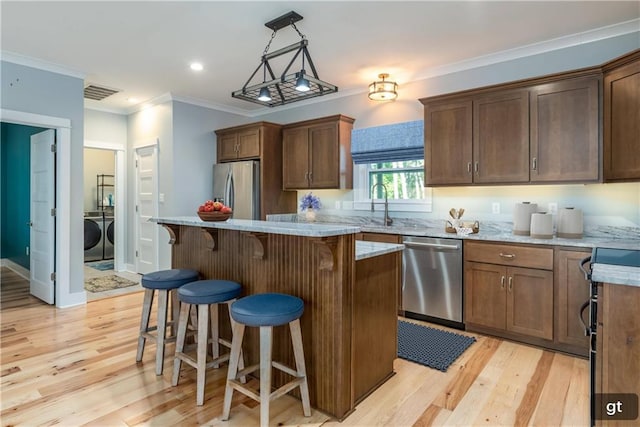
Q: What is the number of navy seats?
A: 3